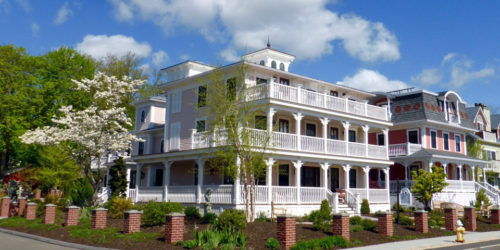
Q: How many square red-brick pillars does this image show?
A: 15